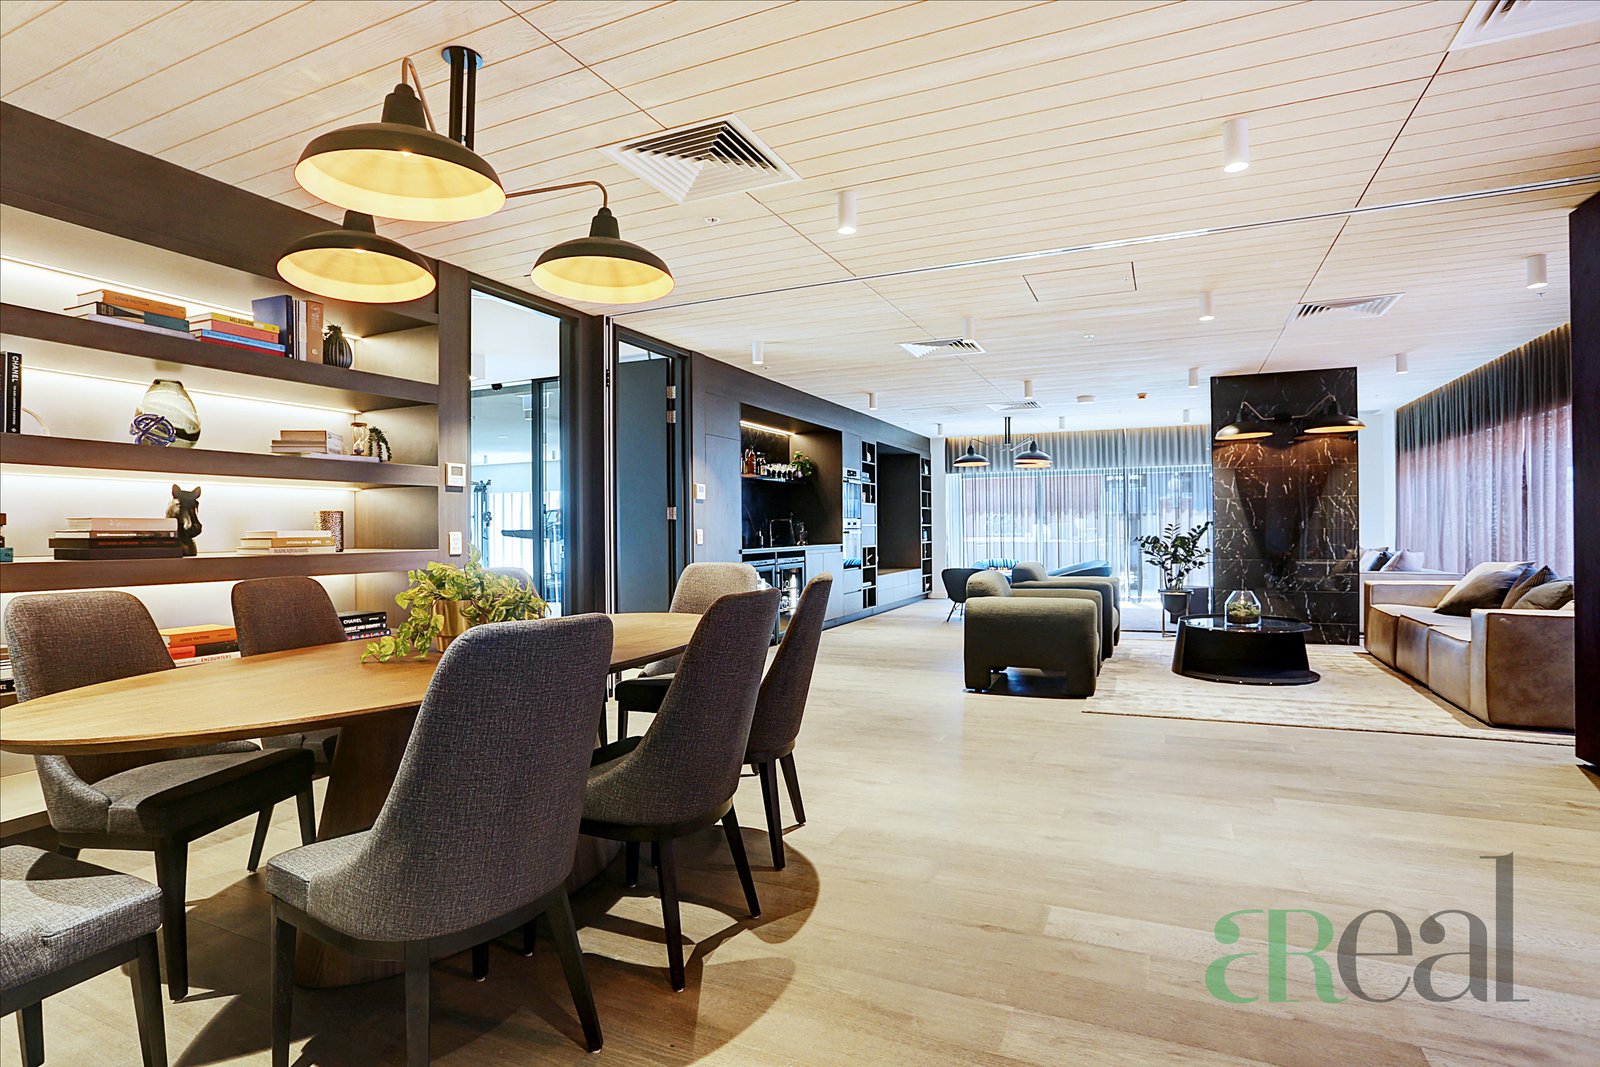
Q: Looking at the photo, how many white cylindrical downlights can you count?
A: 13